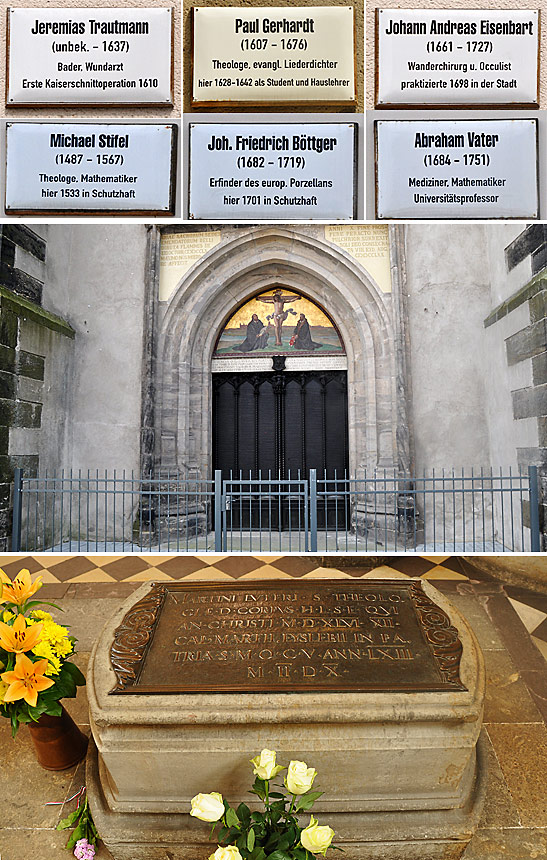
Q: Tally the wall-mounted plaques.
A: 6